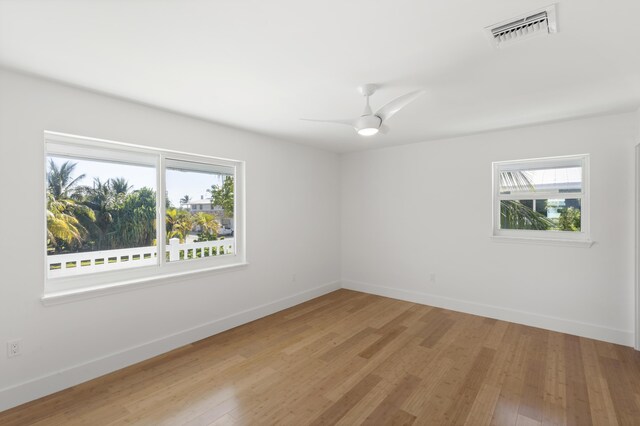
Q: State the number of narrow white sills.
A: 2